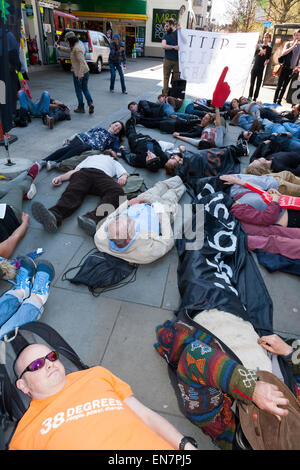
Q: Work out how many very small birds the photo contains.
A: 0